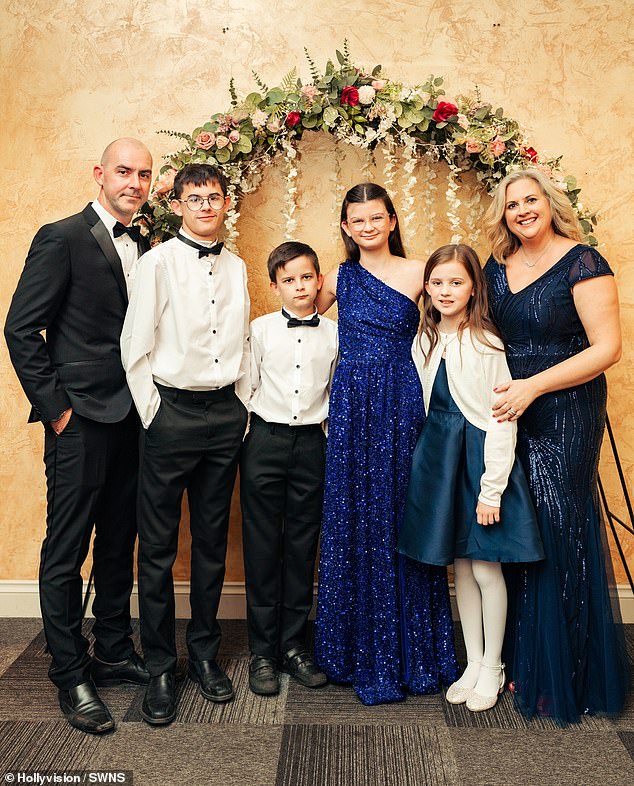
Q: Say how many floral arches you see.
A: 1